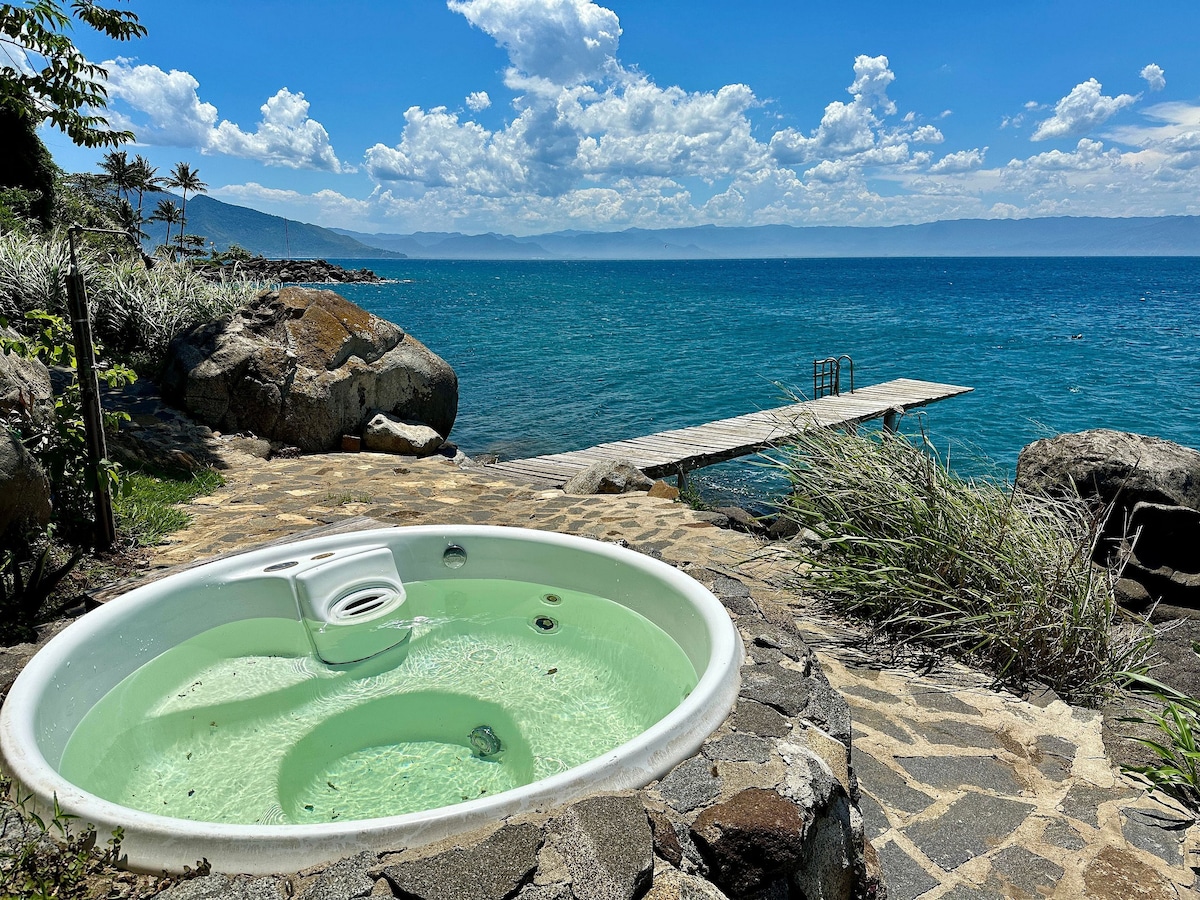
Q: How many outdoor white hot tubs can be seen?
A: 1